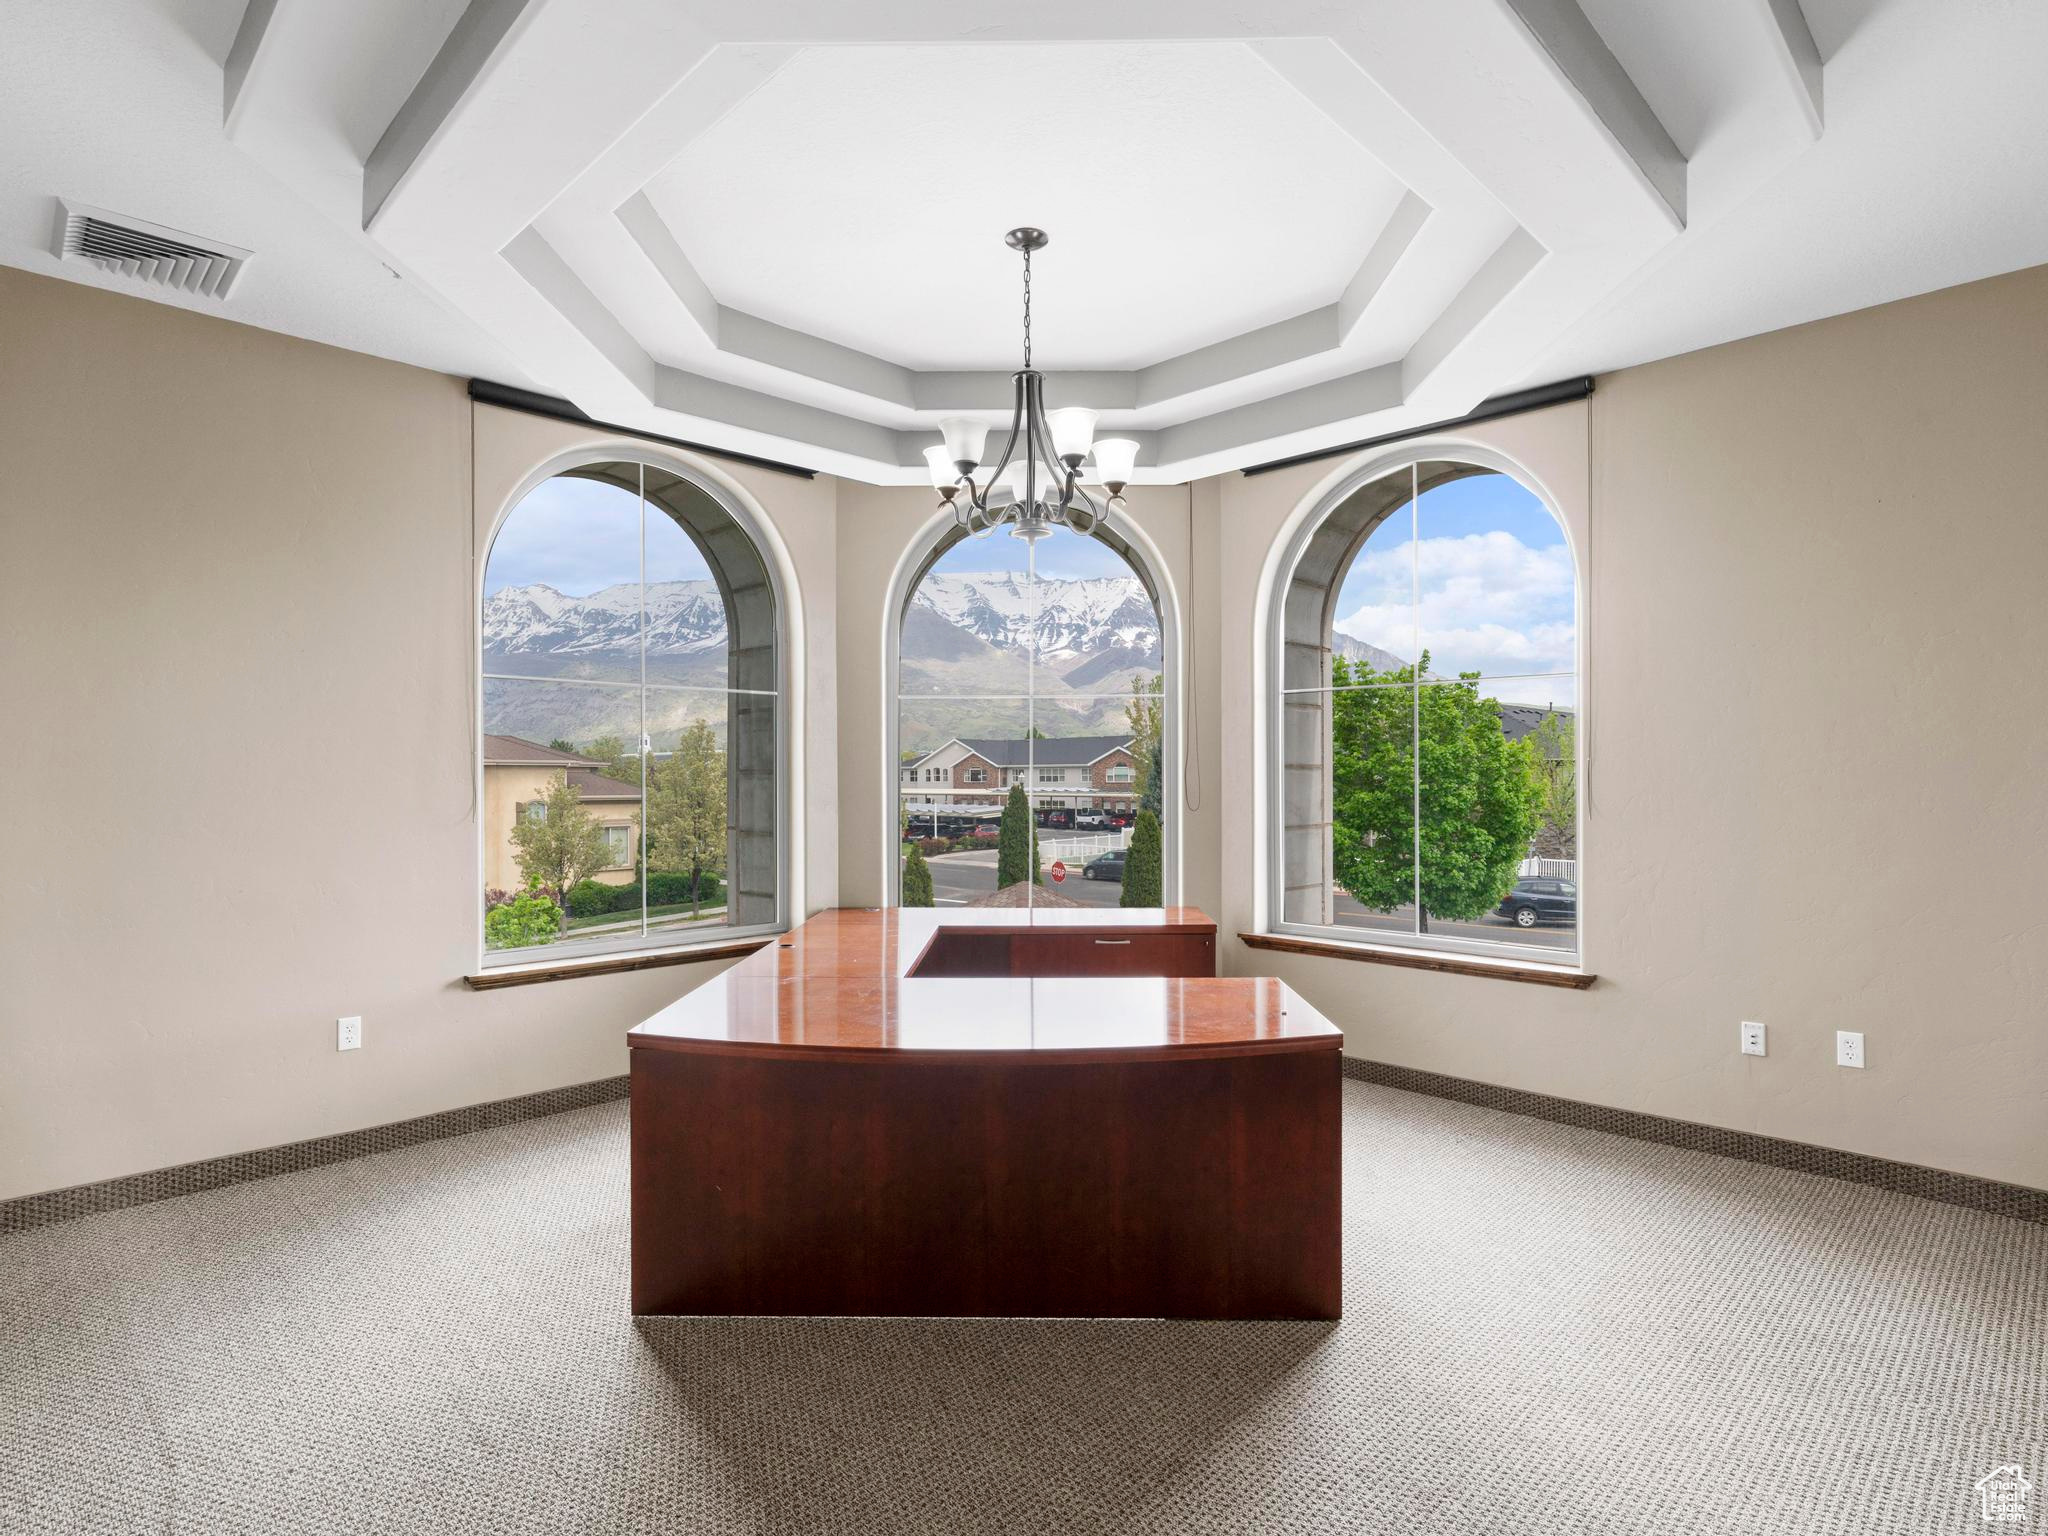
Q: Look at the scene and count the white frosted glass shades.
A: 5